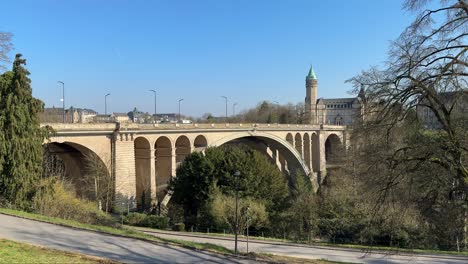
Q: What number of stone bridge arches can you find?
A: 11